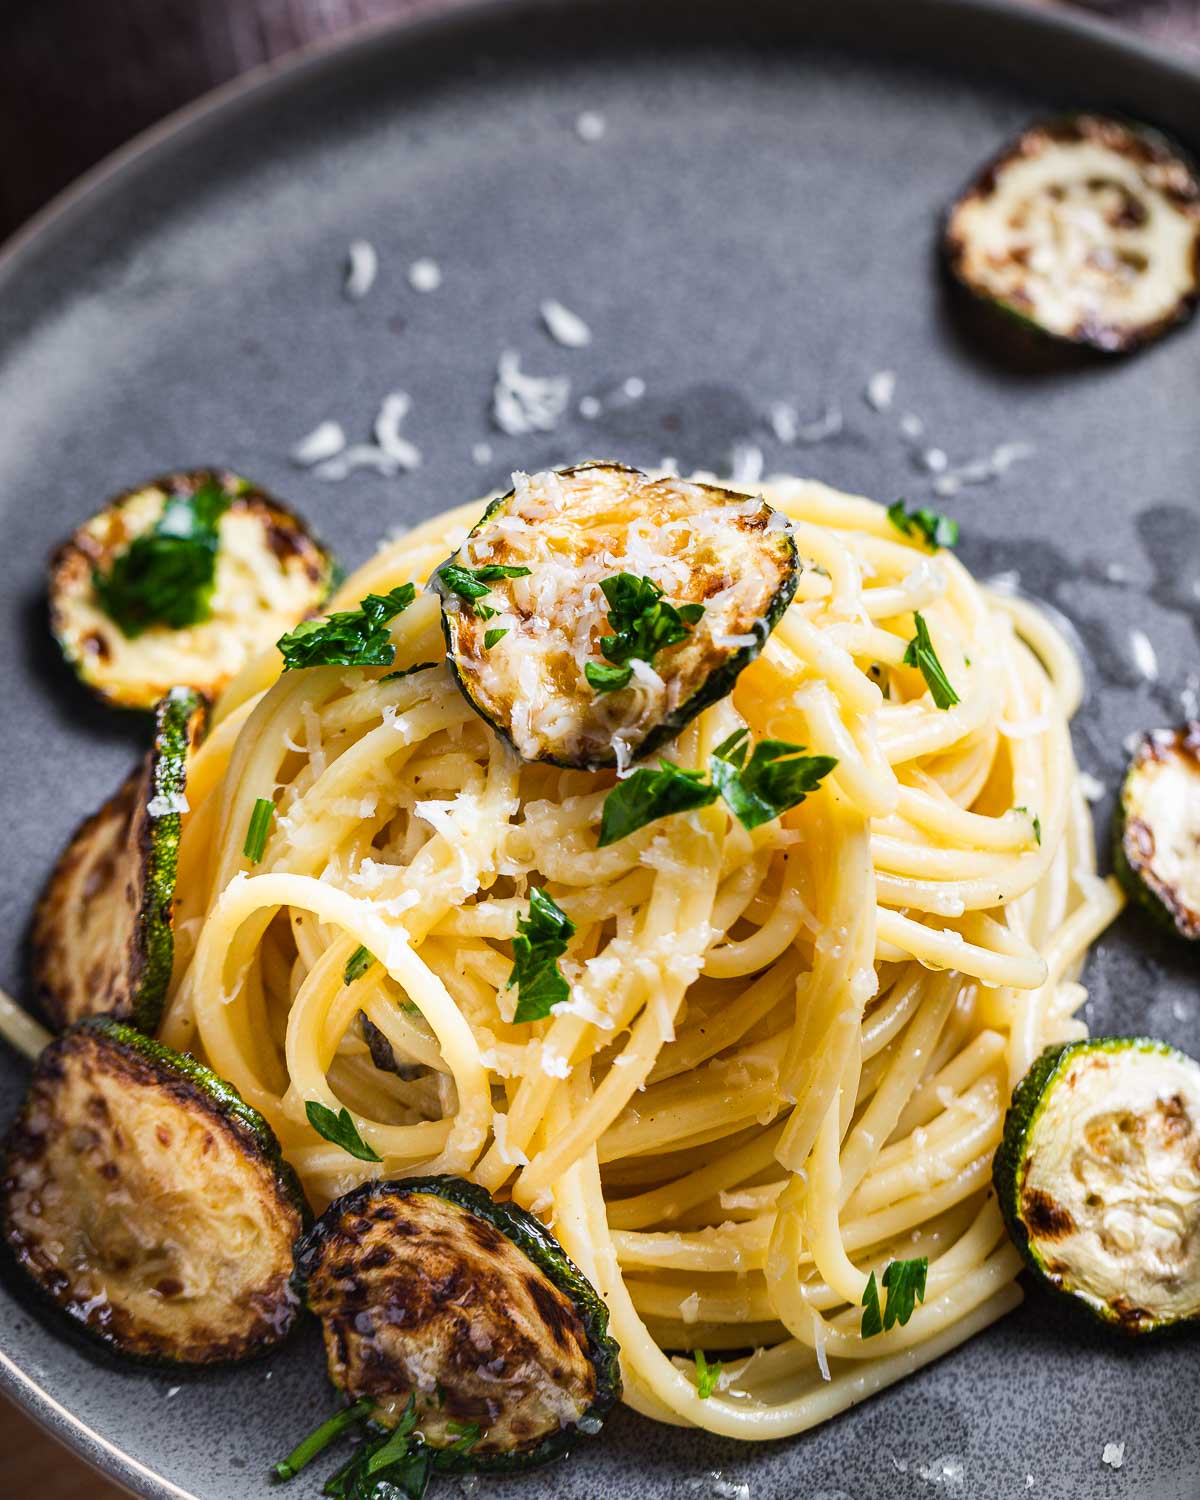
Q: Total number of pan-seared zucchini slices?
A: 8